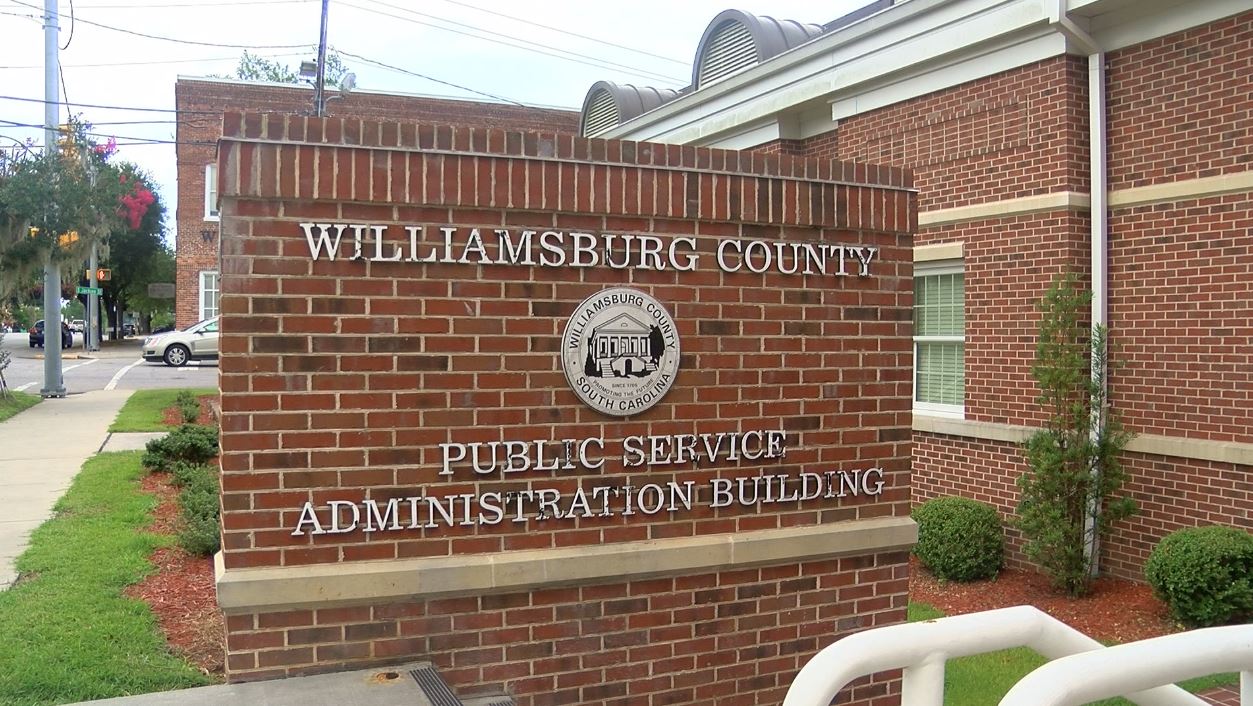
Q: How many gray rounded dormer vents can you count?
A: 2